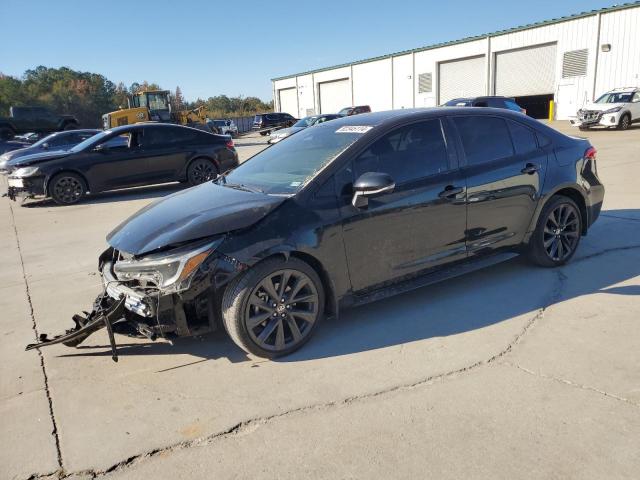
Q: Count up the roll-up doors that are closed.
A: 3